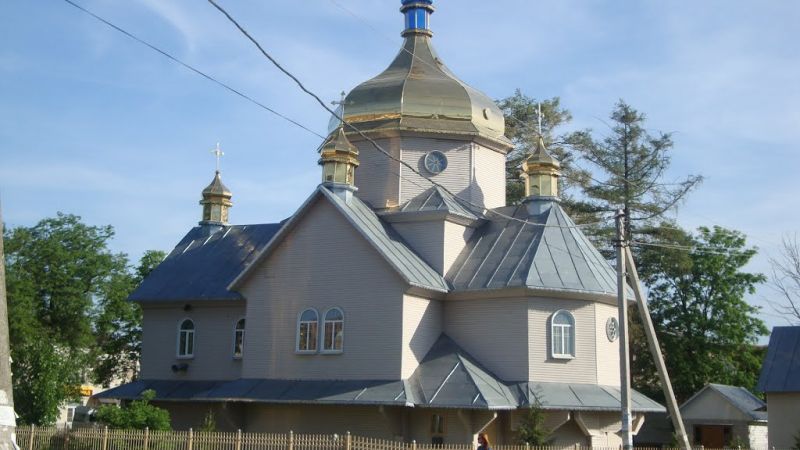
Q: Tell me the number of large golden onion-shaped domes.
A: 1